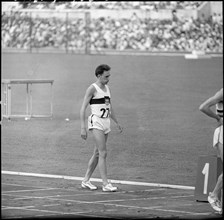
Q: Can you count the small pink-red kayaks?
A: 0